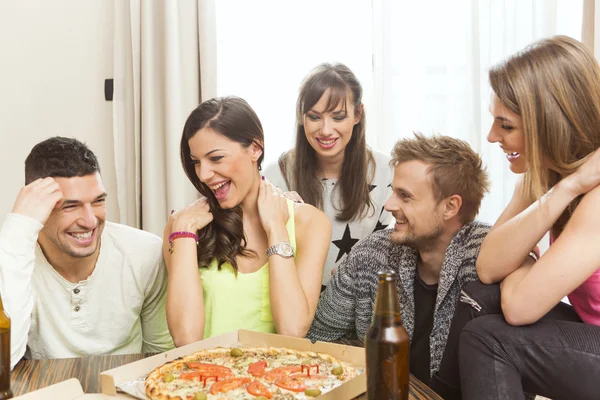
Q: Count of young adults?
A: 5